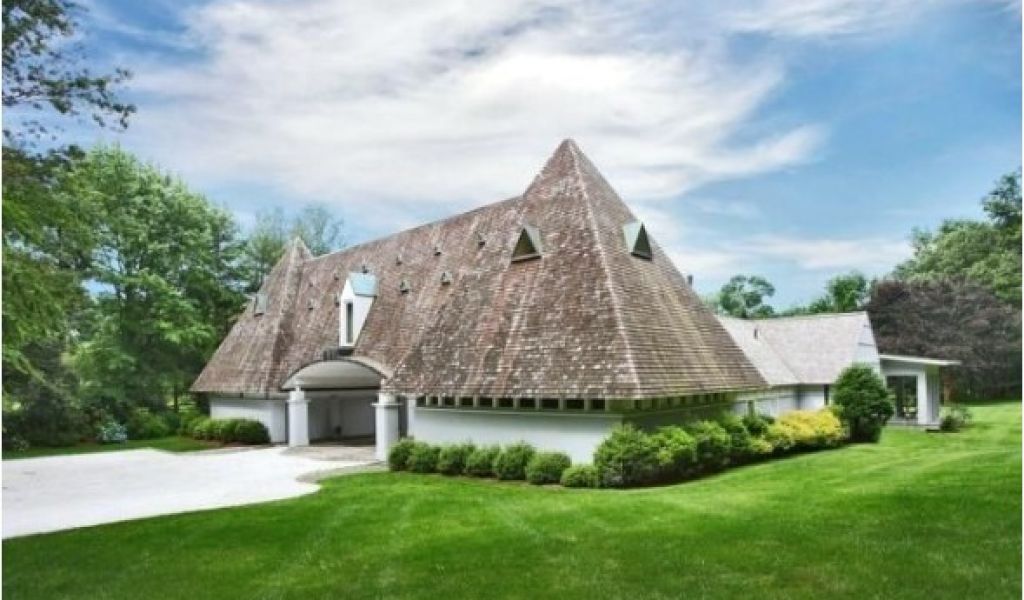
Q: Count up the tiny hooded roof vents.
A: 10